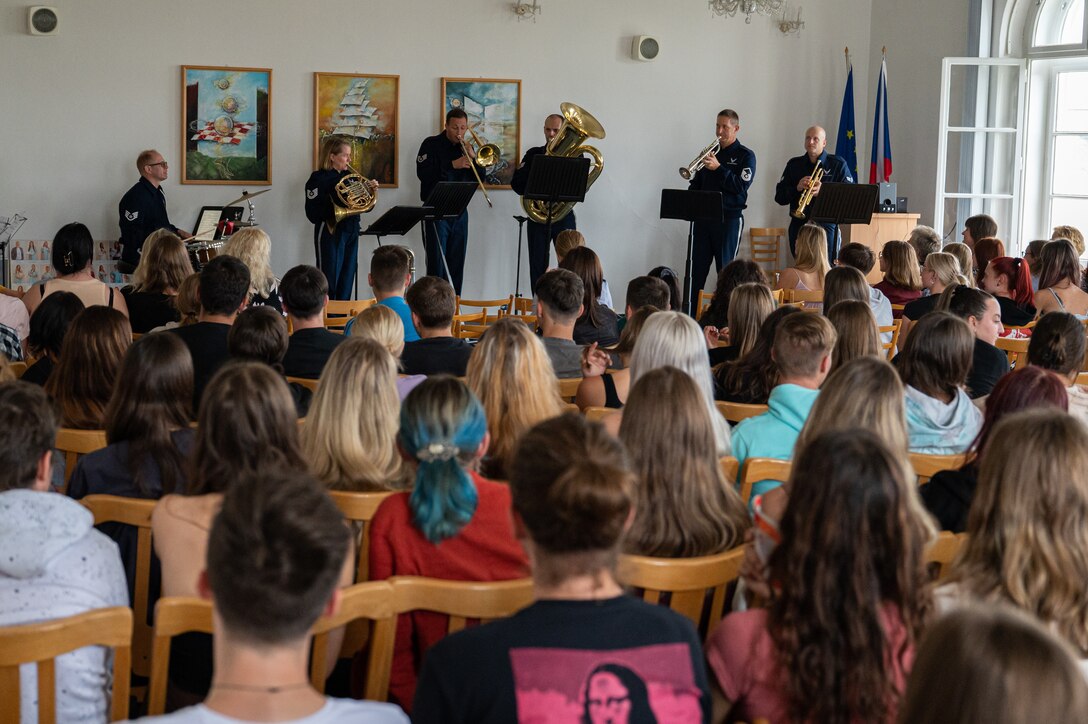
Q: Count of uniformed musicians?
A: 6